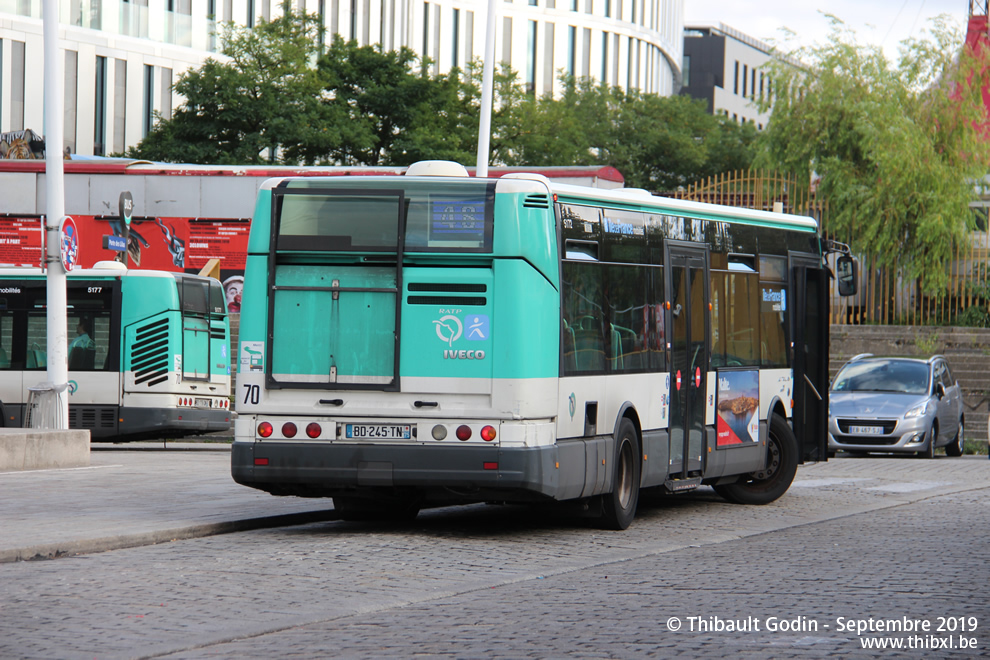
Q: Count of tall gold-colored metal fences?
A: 1